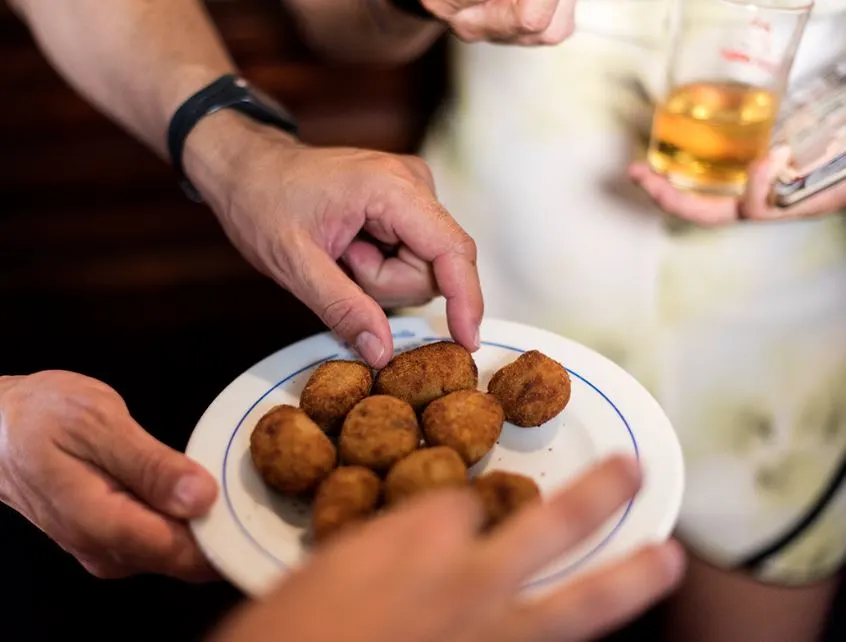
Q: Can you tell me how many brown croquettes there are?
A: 9